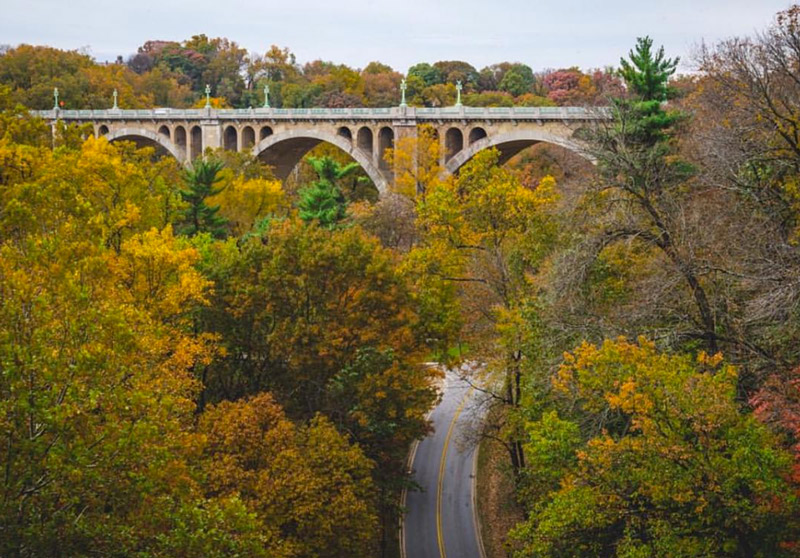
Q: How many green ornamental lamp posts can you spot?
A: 6